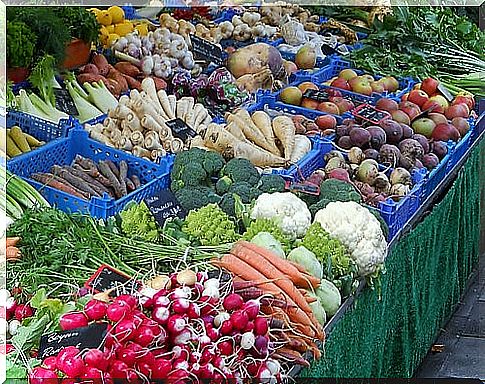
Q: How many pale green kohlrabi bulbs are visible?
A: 4